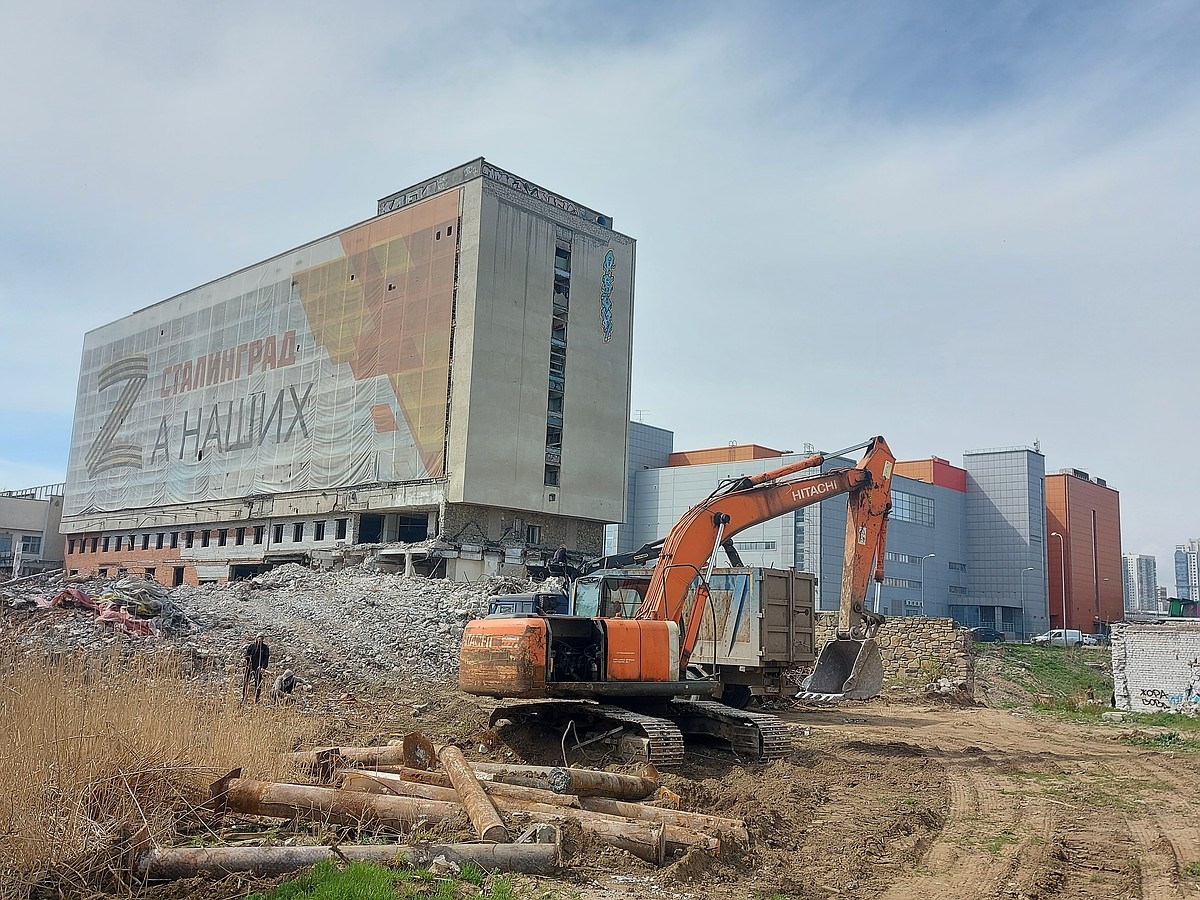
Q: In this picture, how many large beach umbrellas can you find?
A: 0